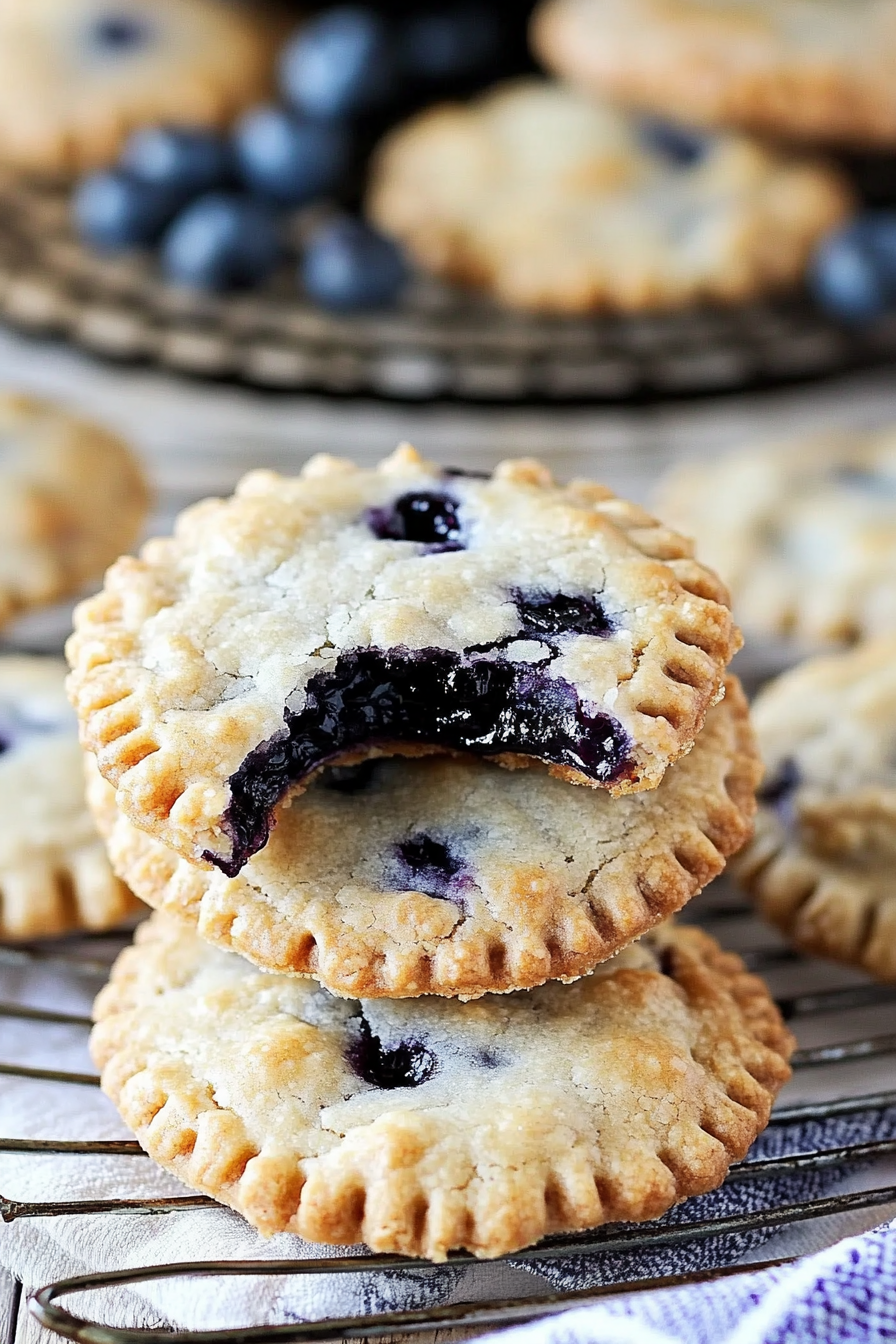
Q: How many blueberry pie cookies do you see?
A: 10